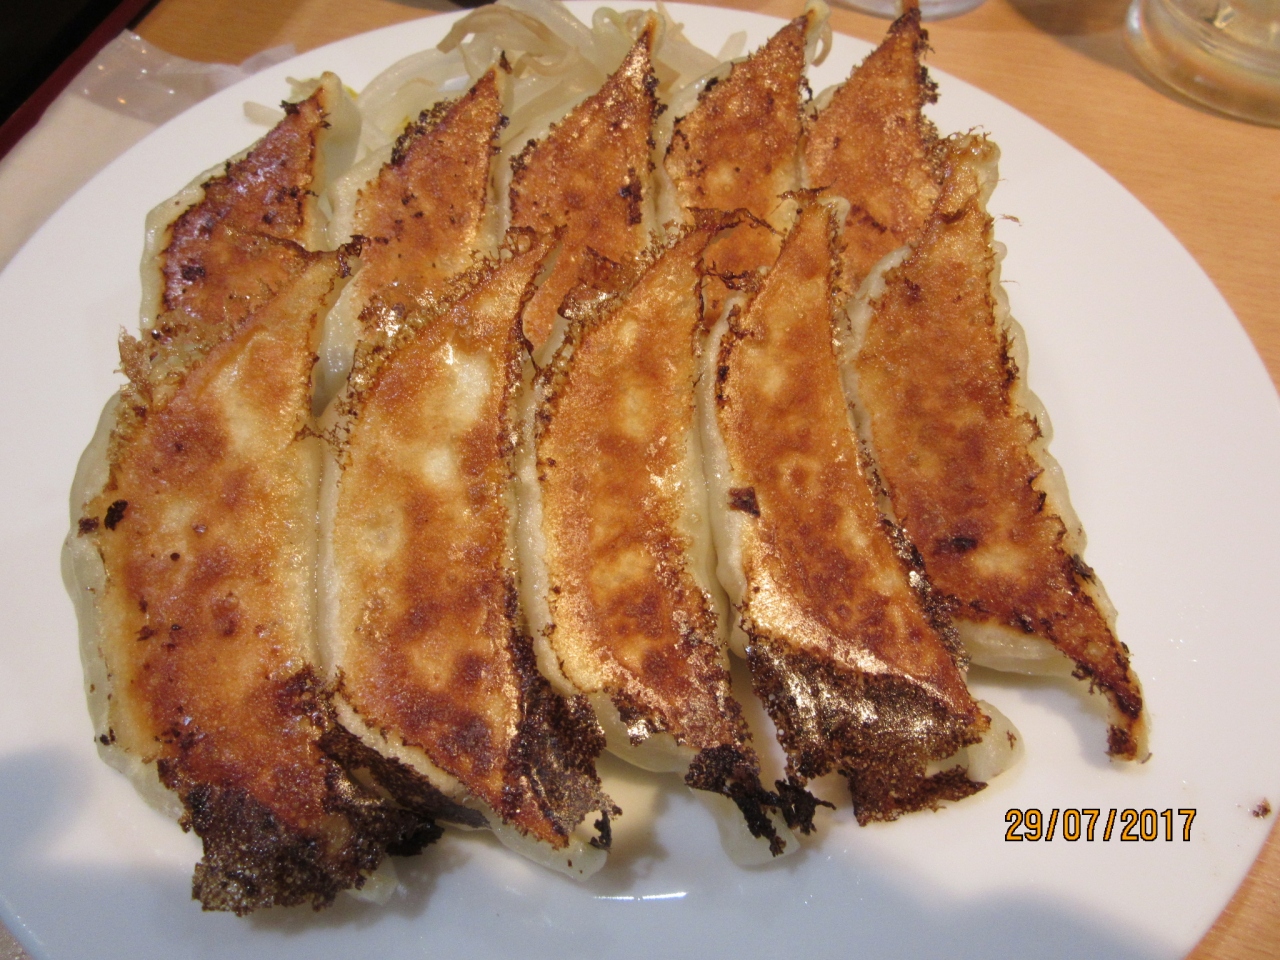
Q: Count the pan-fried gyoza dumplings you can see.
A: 10